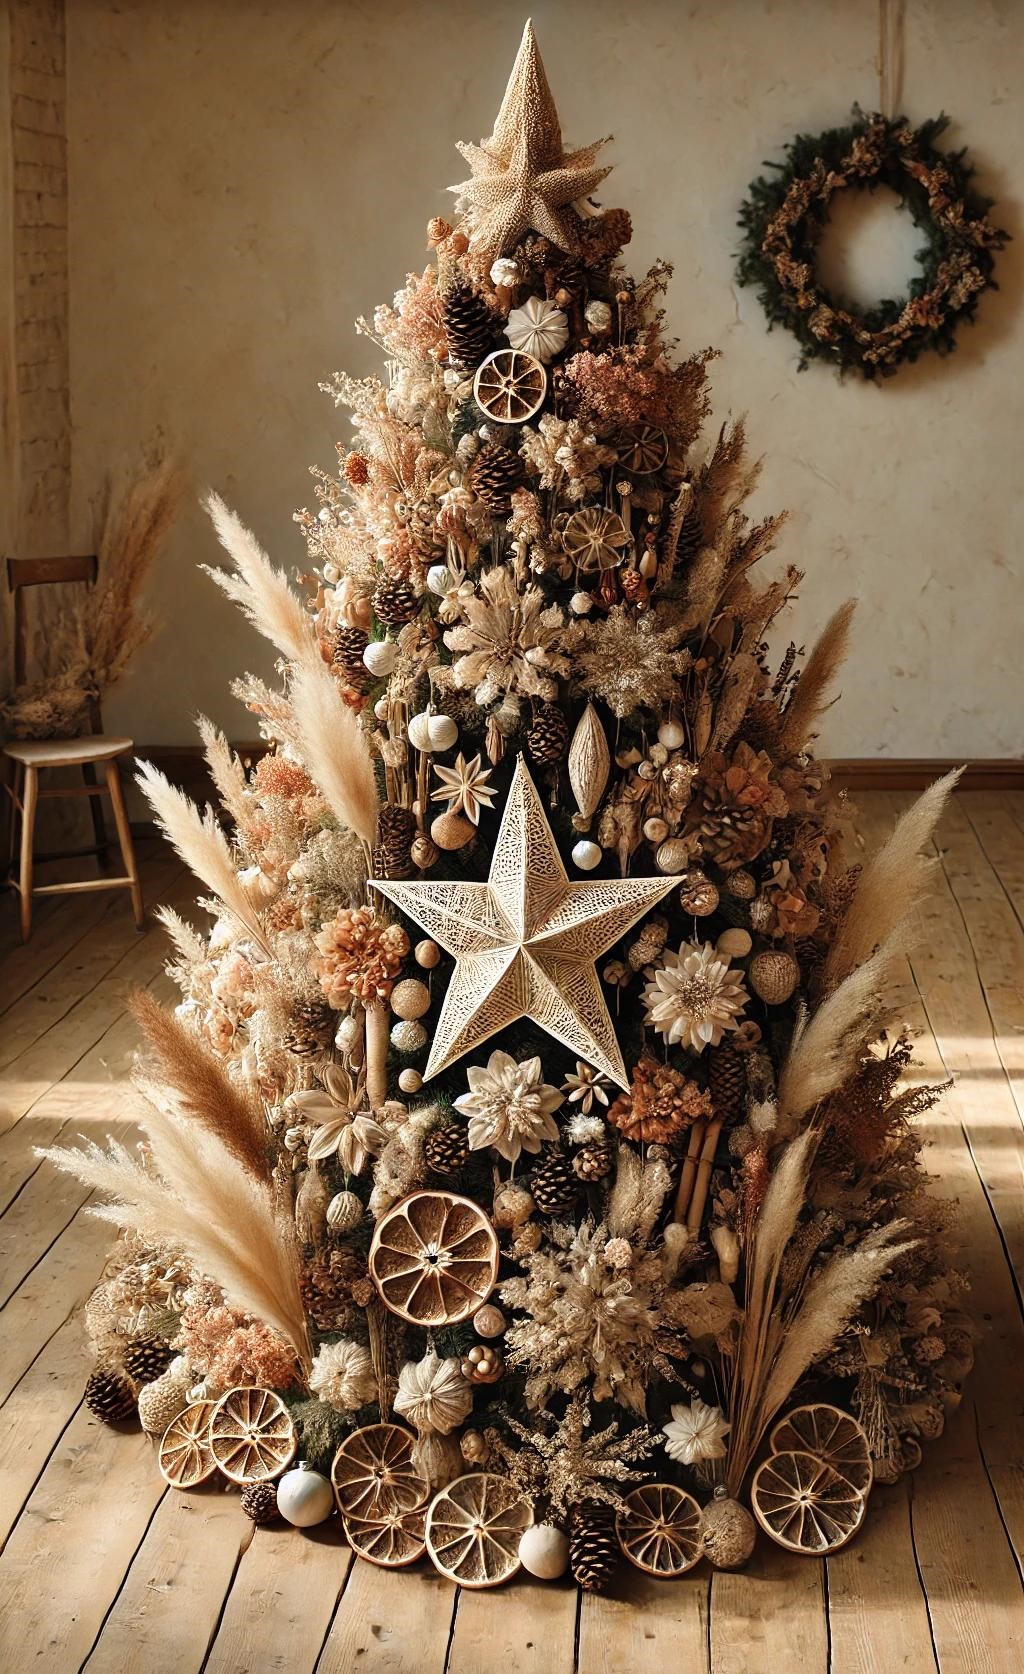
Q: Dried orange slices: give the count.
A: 12